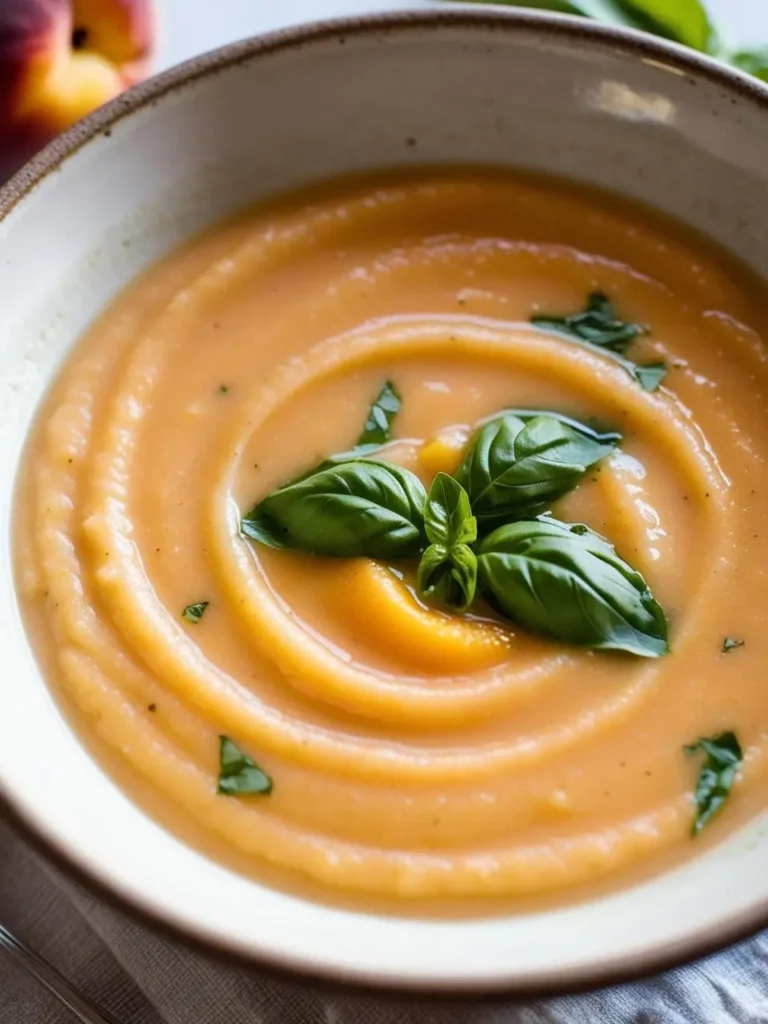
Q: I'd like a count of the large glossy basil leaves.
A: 3